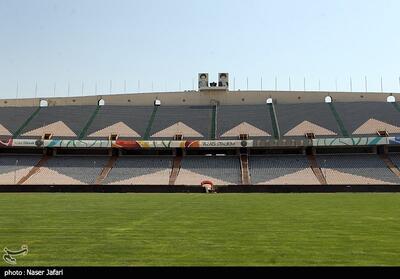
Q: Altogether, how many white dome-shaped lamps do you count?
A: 6